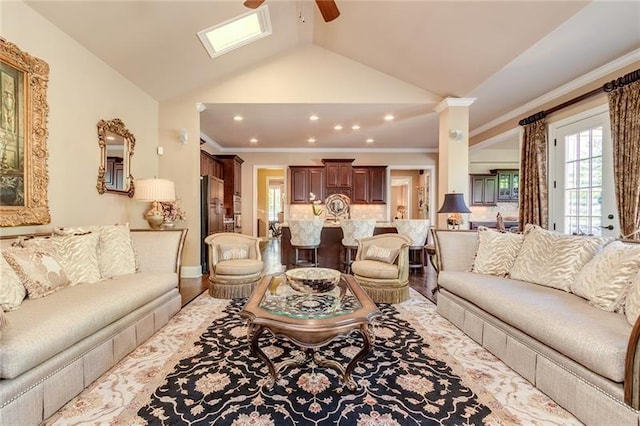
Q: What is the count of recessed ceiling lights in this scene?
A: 8